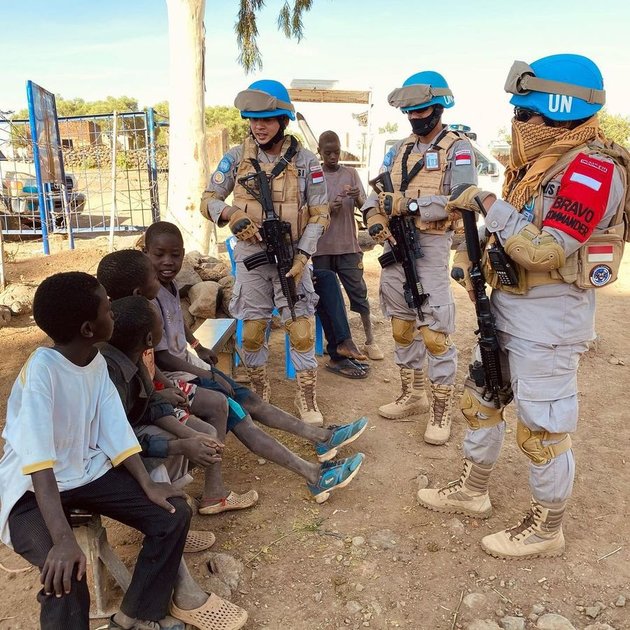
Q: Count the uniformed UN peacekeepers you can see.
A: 3